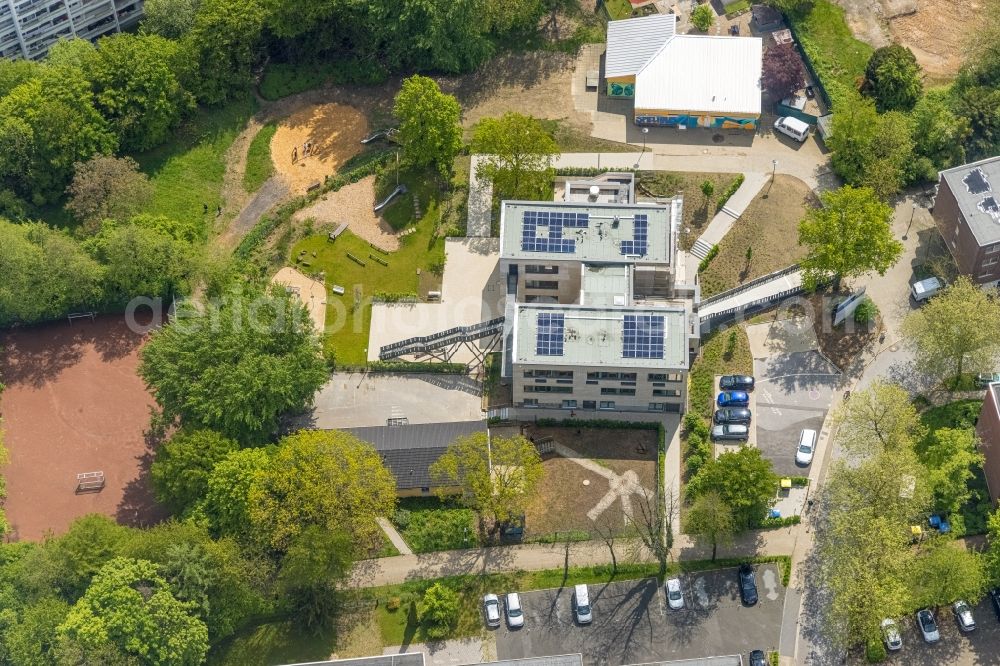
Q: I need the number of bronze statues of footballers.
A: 0